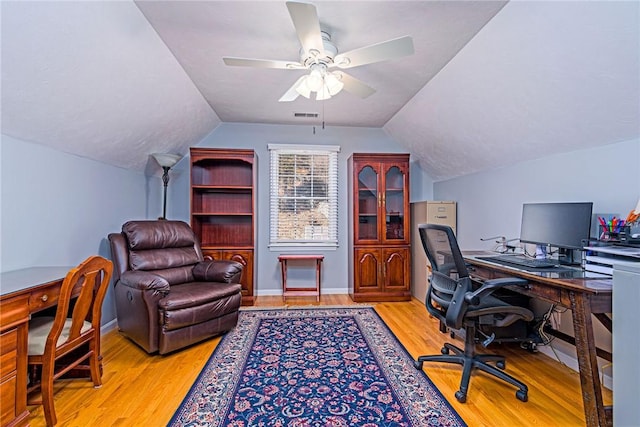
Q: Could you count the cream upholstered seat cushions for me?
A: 1